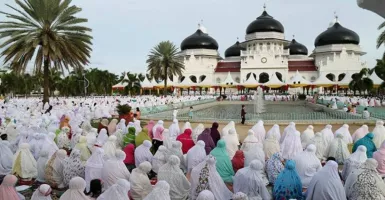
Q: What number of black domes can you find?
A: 5